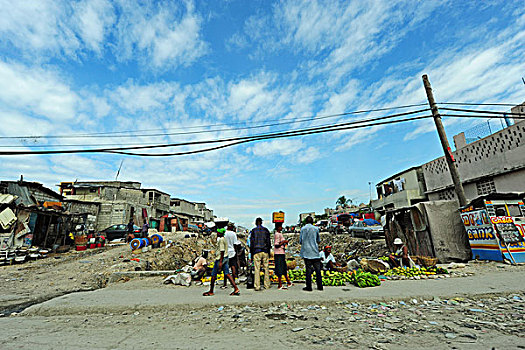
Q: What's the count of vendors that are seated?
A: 3